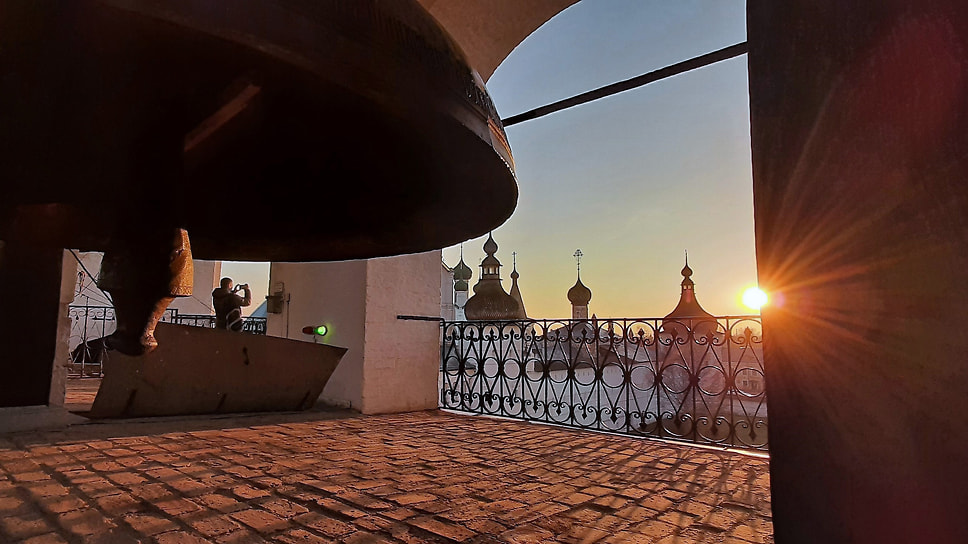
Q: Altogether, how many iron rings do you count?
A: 12